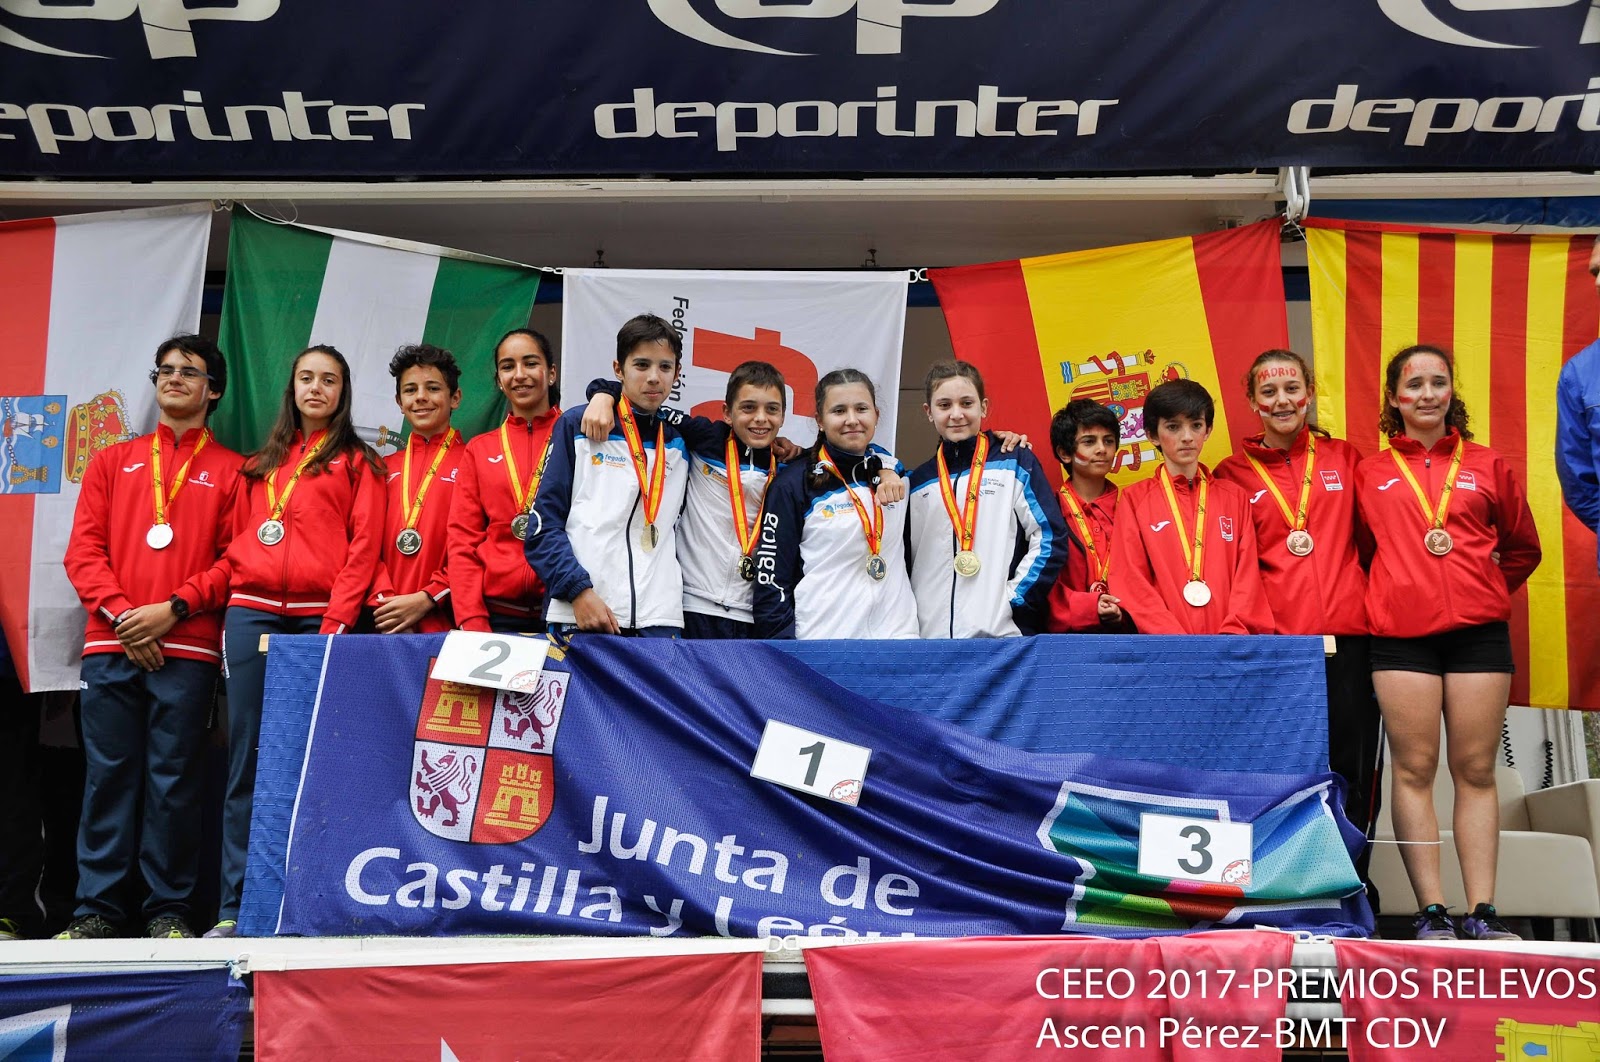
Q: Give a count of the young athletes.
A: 12